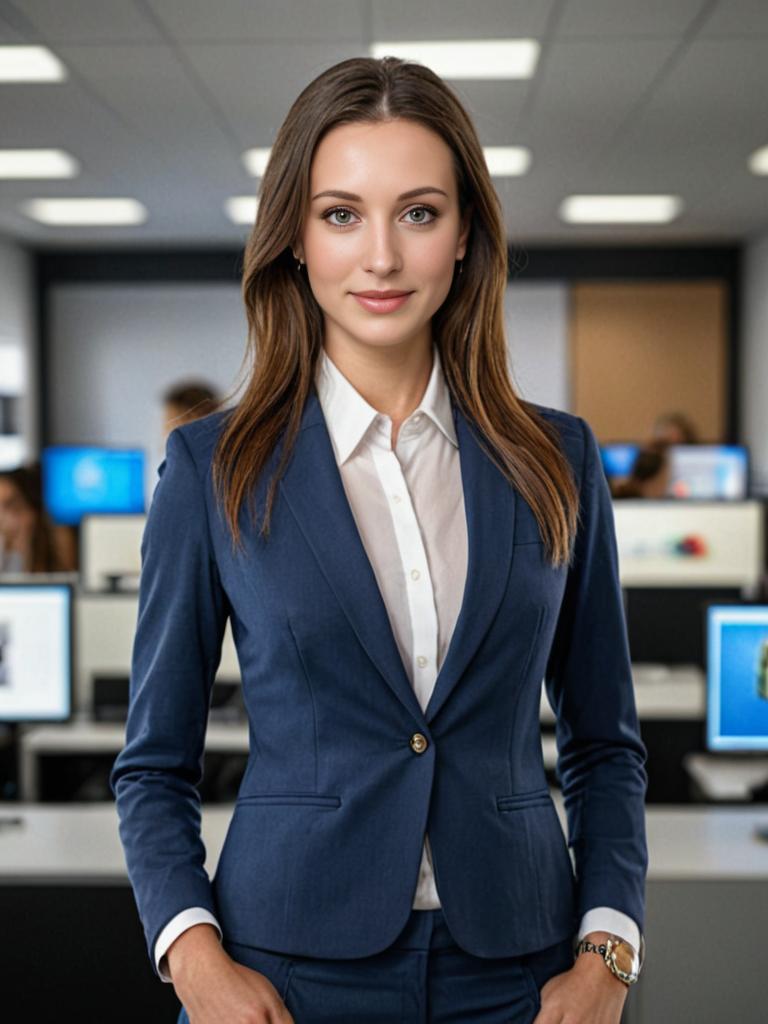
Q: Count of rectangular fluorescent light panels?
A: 9